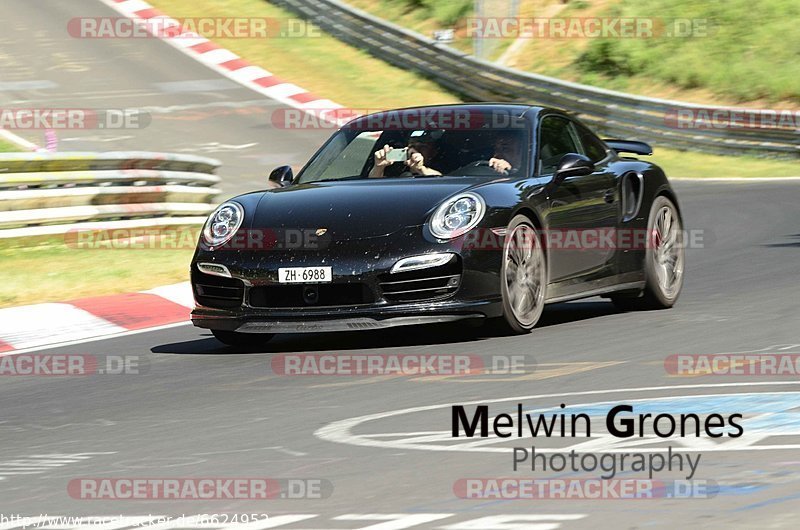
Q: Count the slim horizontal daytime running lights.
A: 2